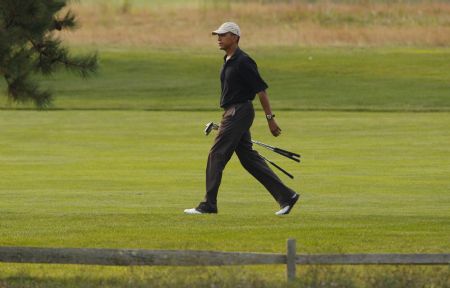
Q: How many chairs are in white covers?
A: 0